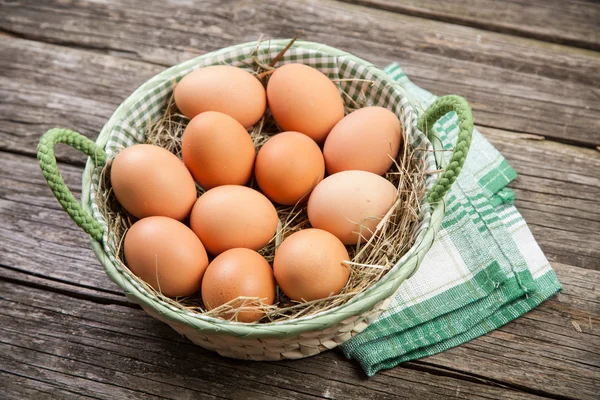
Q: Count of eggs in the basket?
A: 11